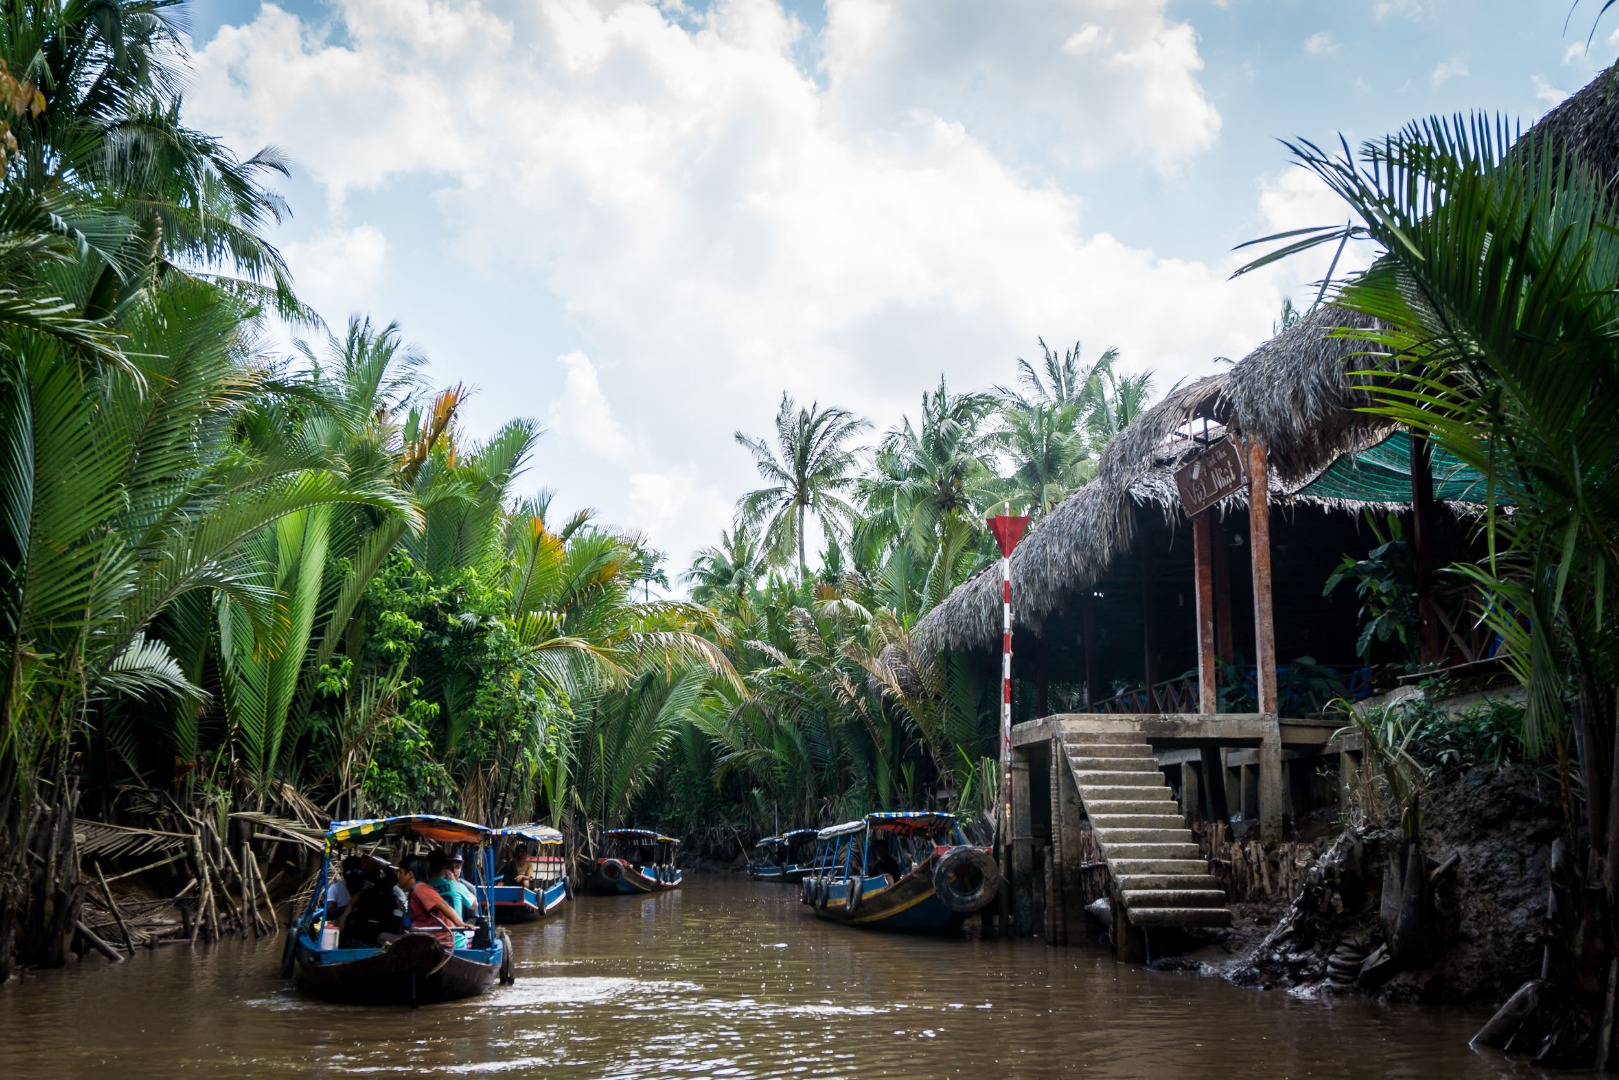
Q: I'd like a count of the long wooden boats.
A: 5